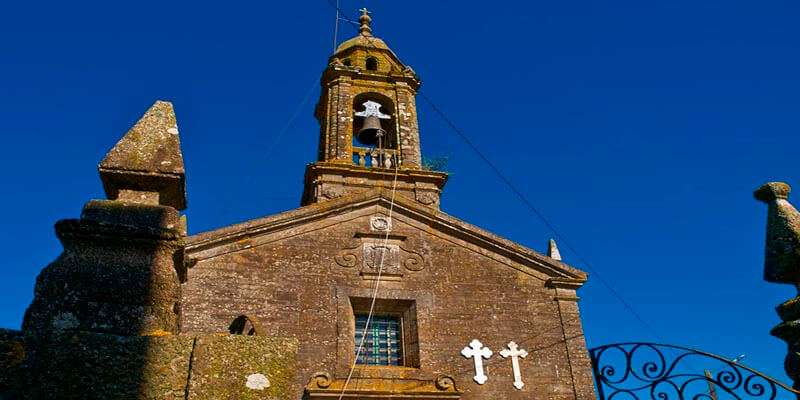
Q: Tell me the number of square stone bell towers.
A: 1